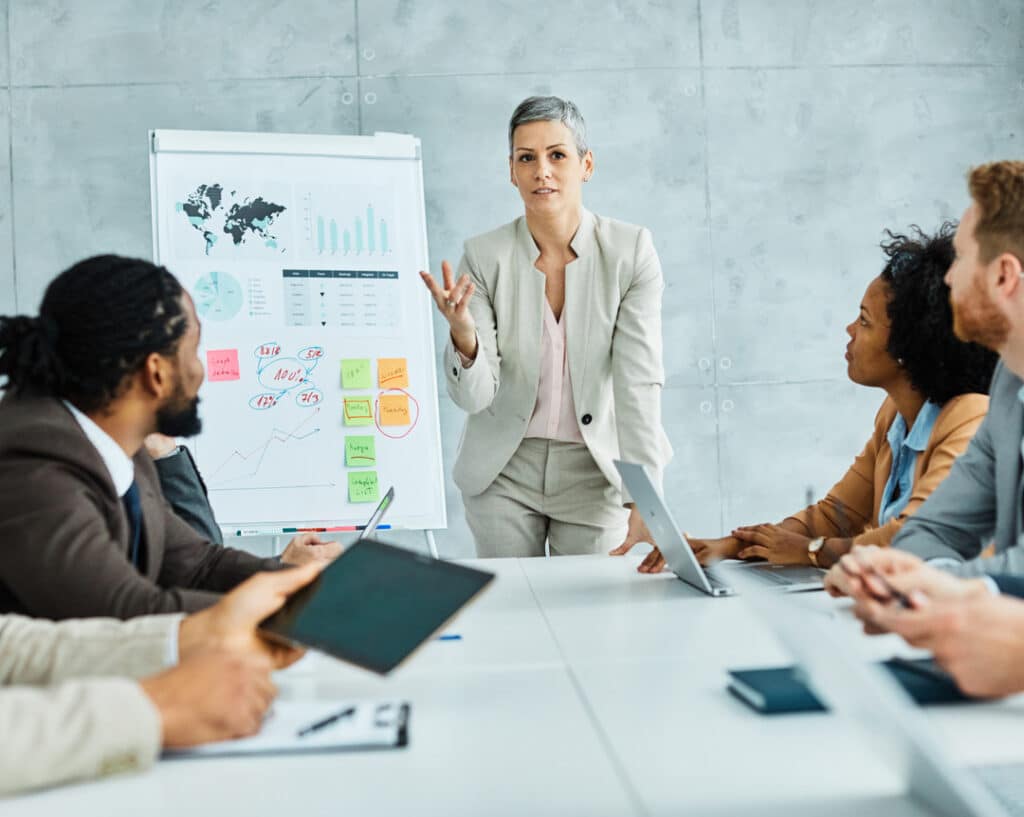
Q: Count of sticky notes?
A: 7